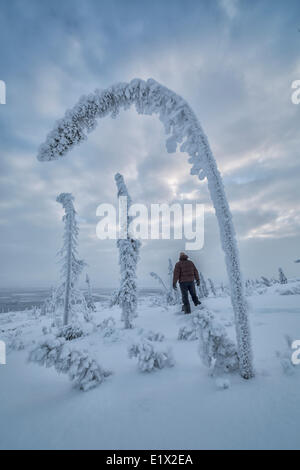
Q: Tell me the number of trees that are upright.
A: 2